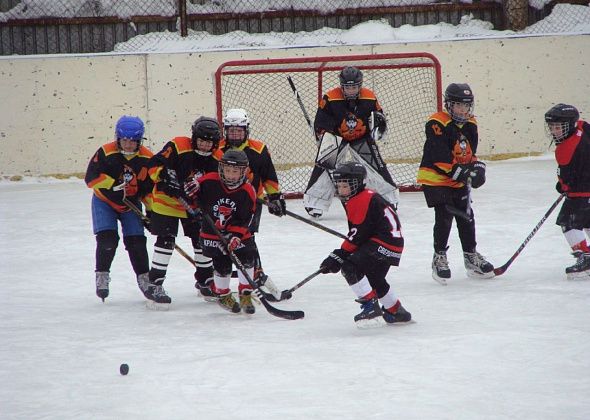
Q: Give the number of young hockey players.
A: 8